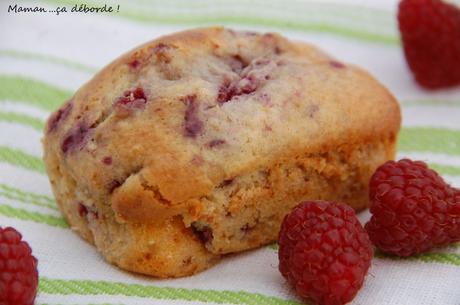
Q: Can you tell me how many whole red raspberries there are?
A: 4